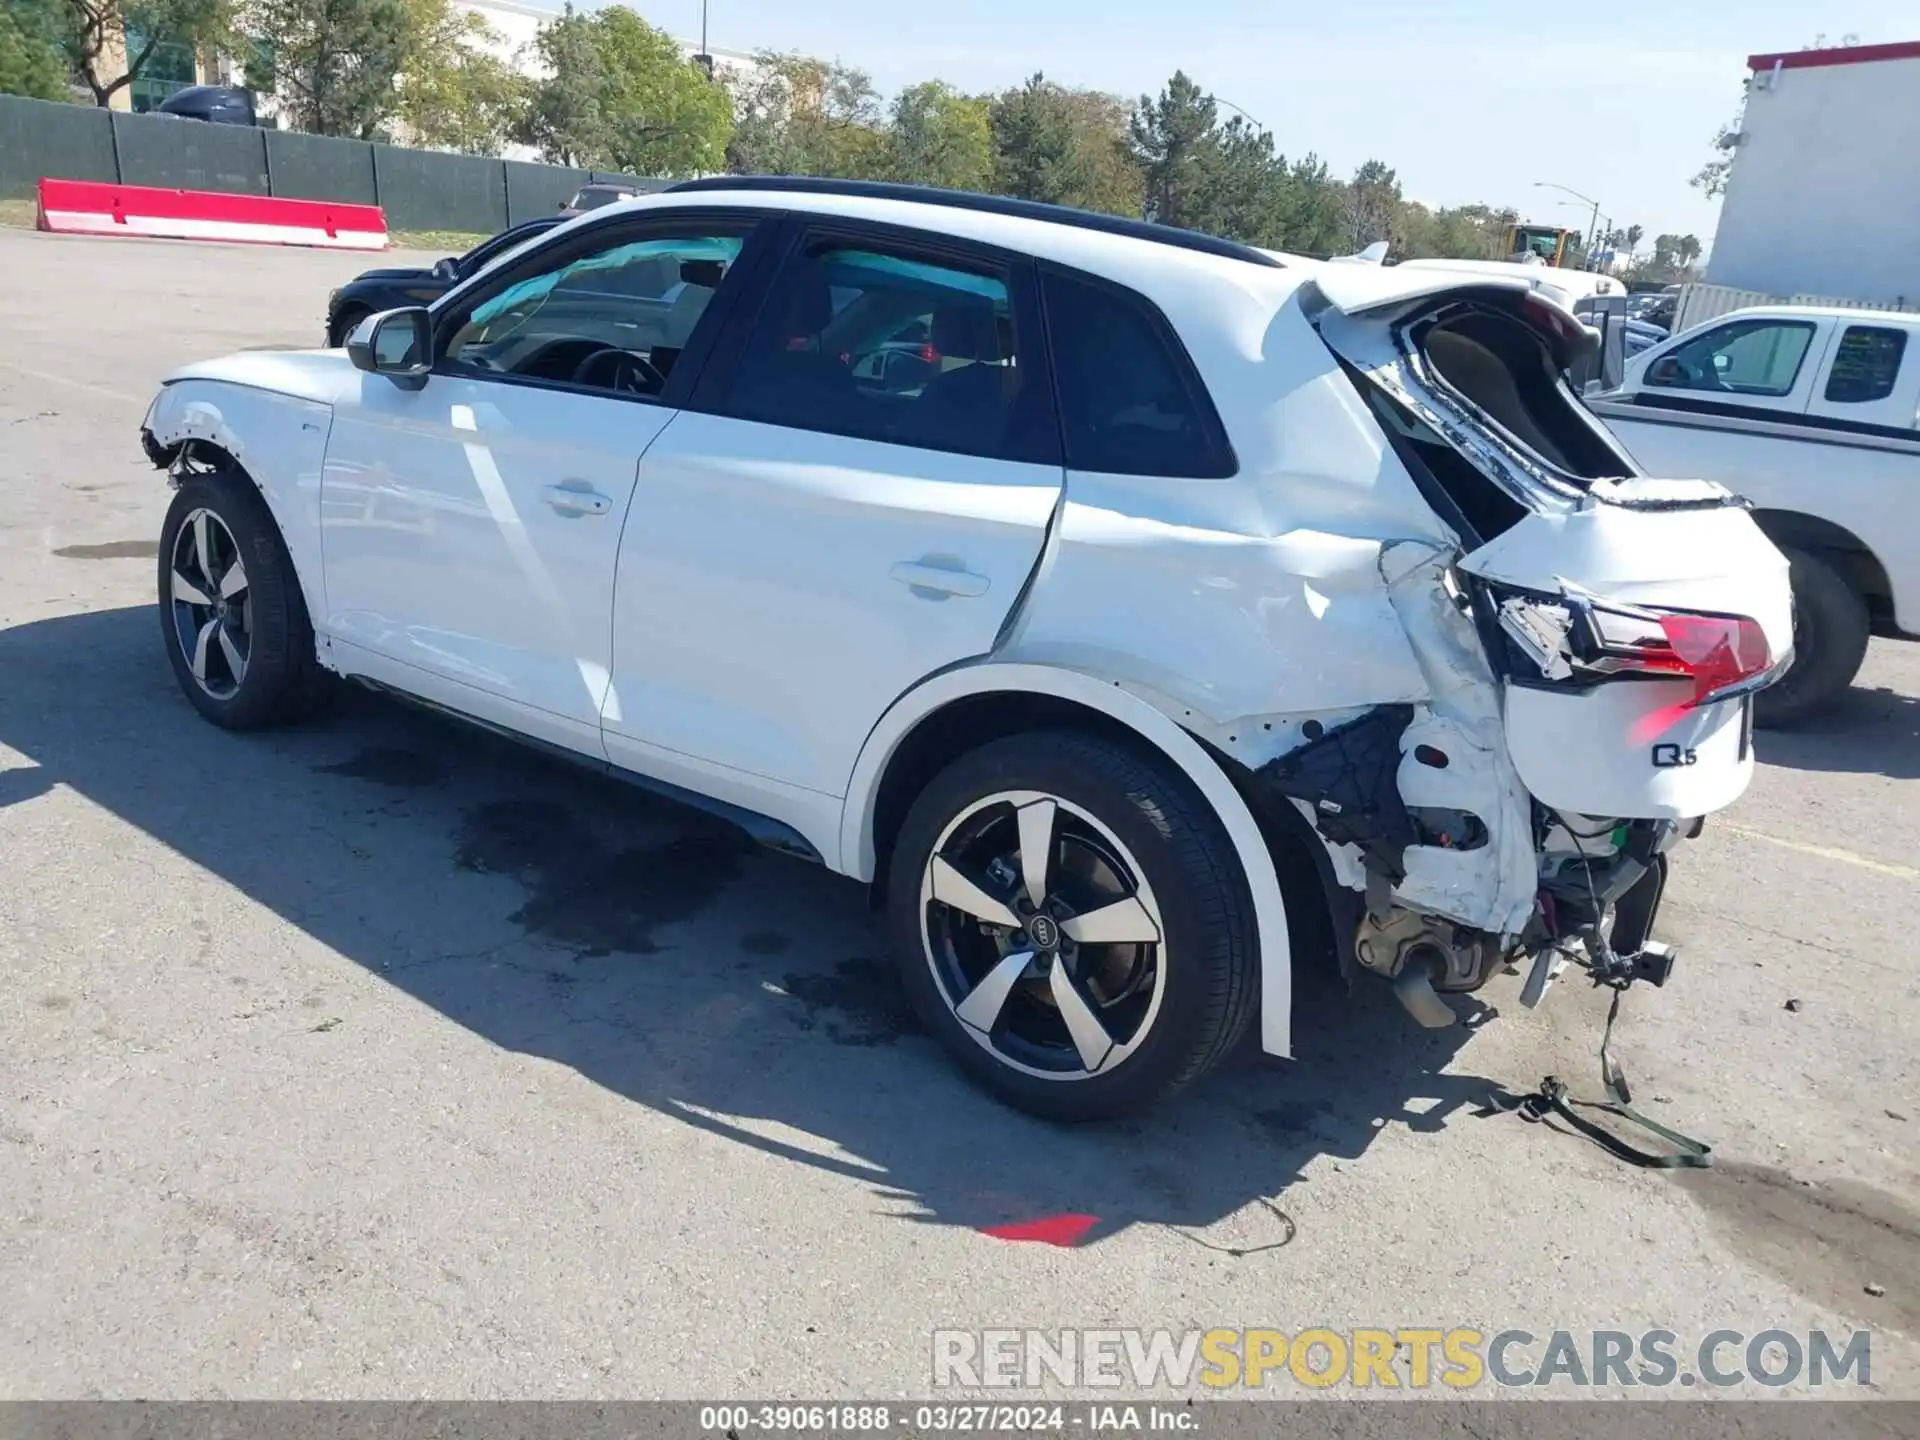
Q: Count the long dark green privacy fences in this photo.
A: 1